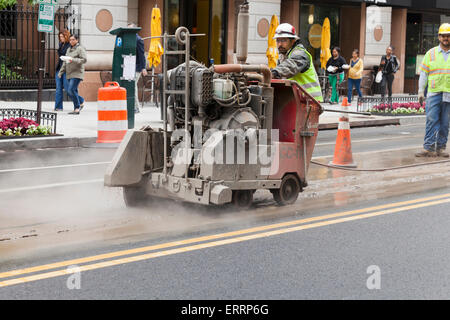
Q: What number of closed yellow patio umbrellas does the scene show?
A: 3